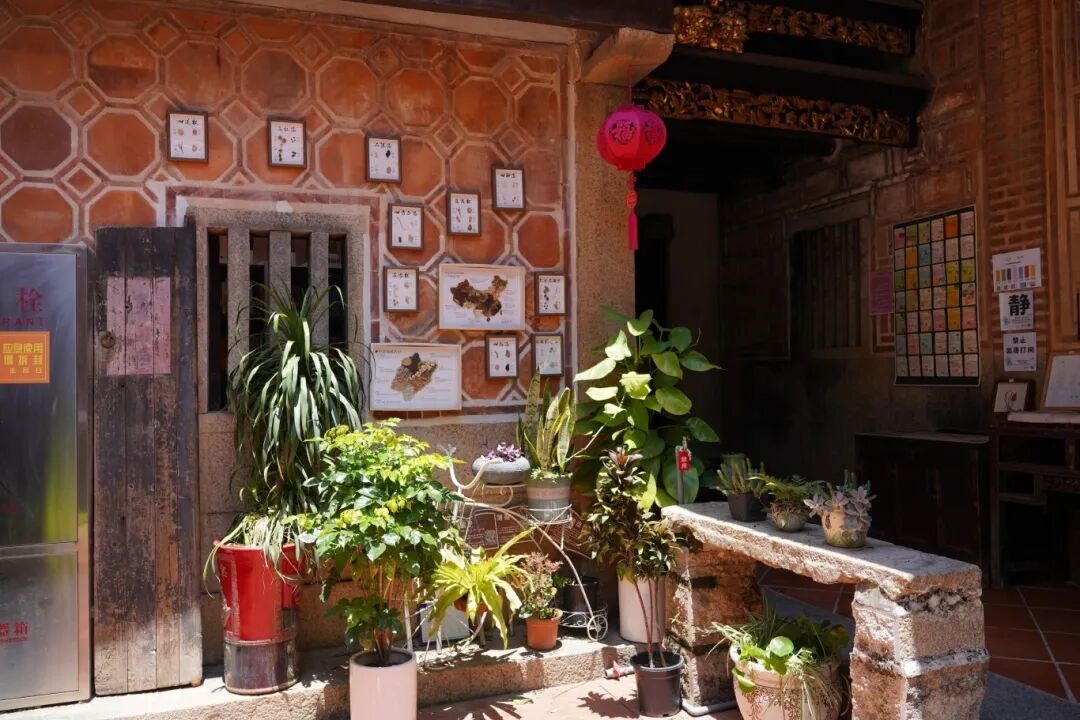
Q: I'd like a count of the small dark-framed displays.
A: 10